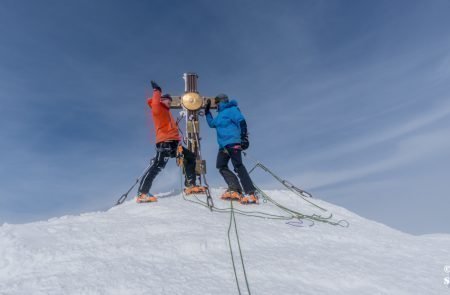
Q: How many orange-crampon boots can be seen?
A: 4